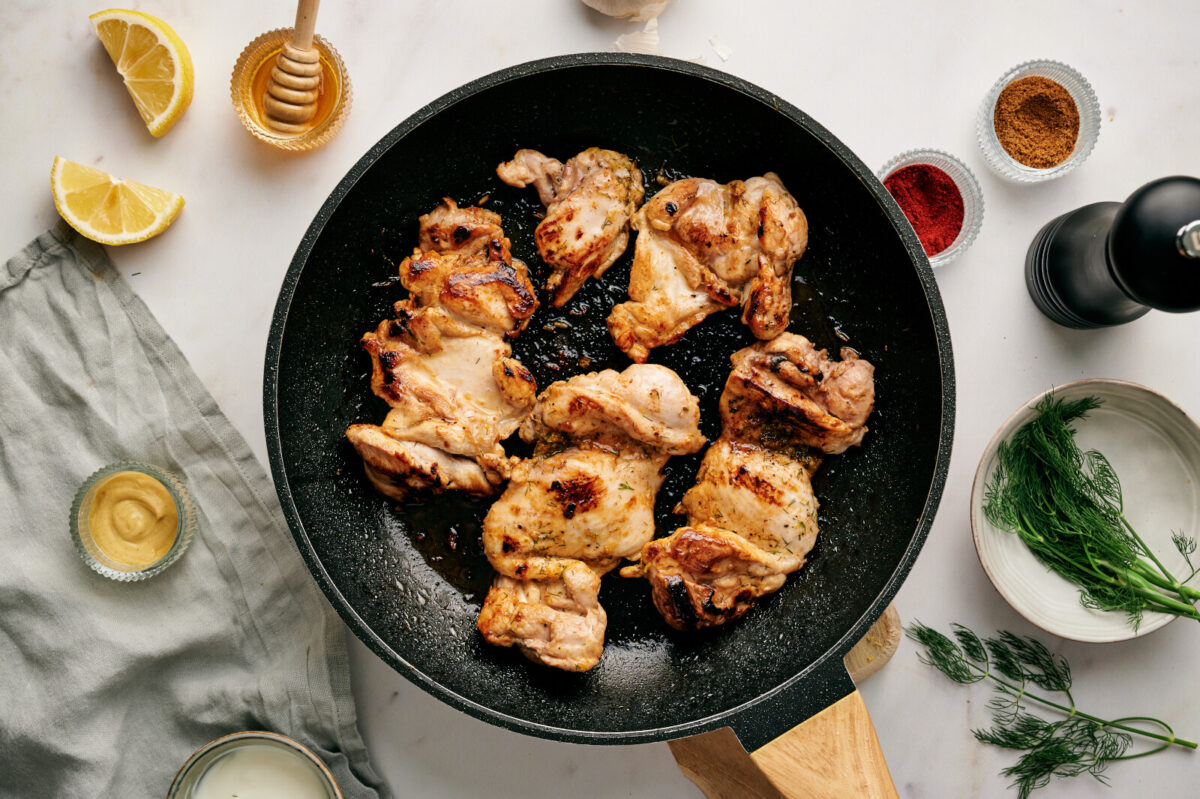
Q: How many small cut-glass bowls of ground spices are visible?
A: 2